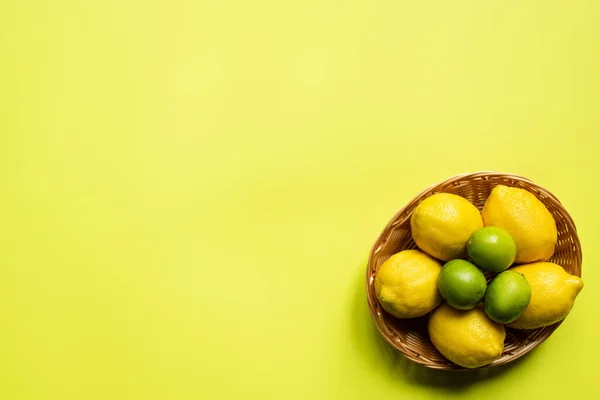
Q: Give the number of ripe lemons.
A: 5